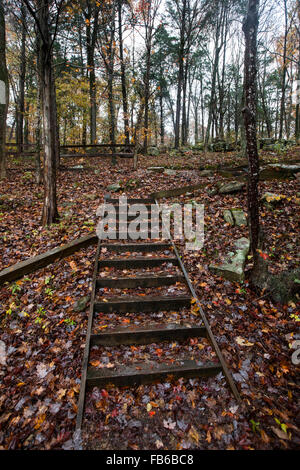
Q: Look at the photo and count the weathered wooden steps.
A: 11